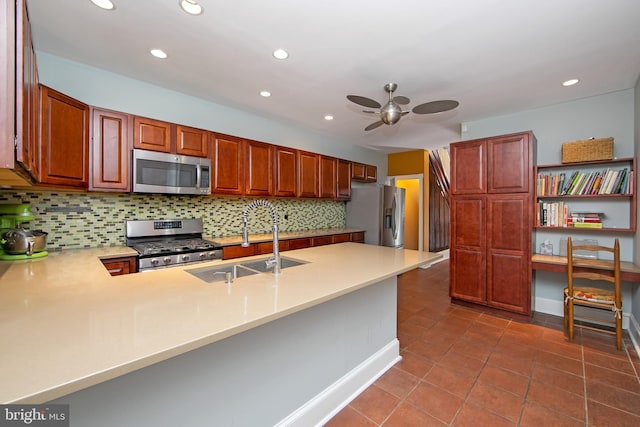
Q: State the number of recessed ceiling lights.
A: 7